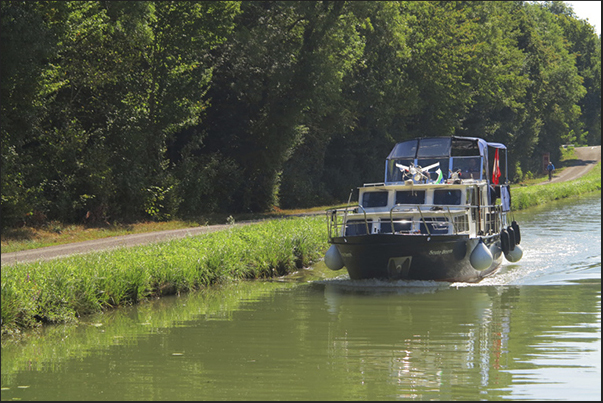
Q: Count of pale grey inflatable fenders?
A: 3